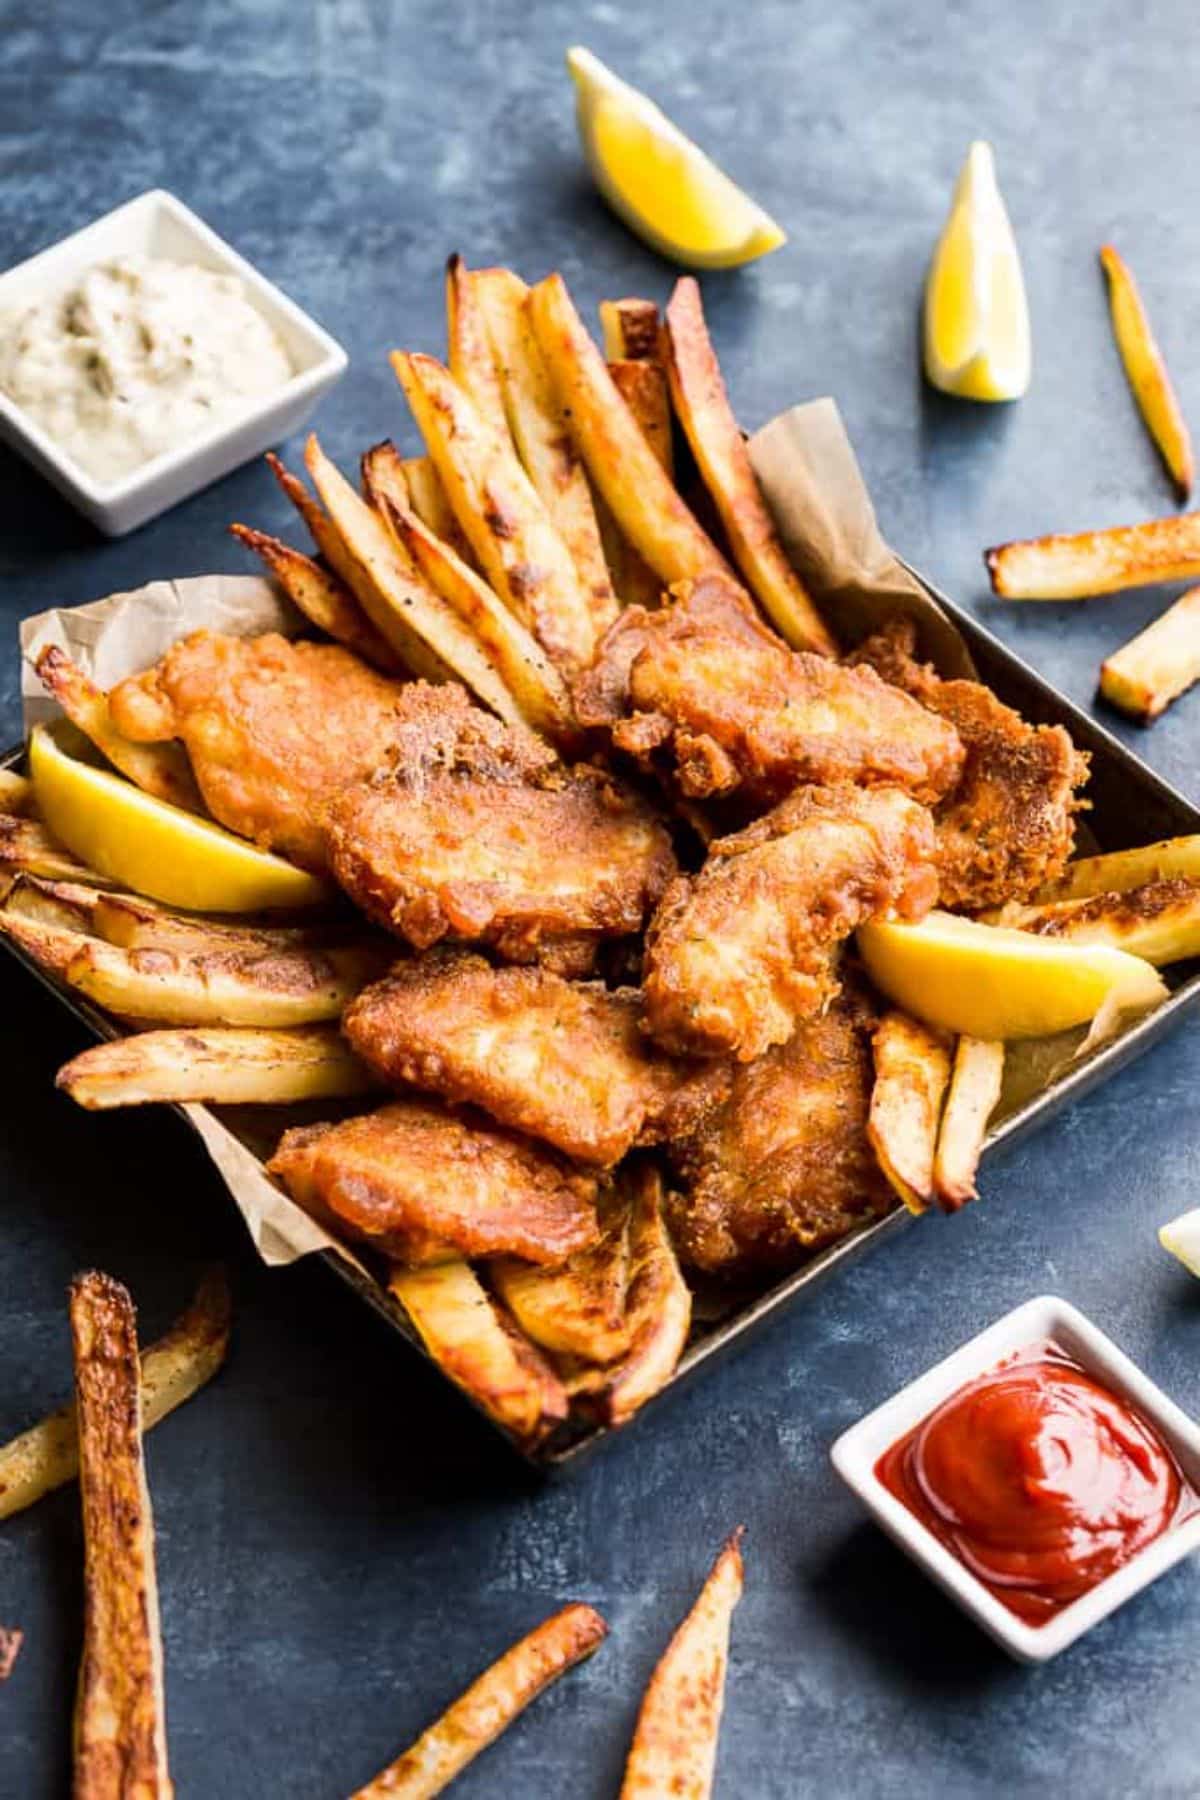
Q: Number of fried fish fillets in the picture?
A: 8